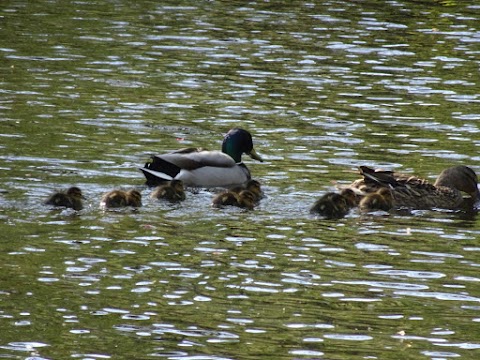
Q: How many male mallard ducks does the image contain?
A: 1